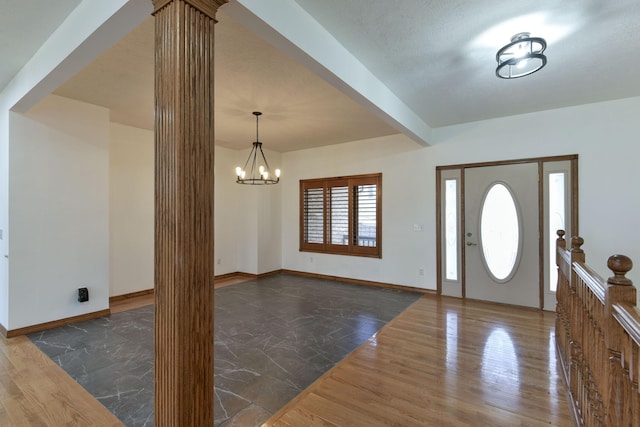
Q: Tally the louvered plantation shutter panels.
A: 3